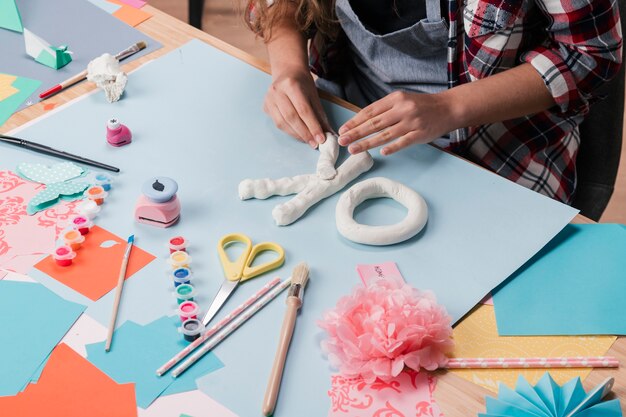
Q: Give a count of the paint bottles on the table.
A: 12